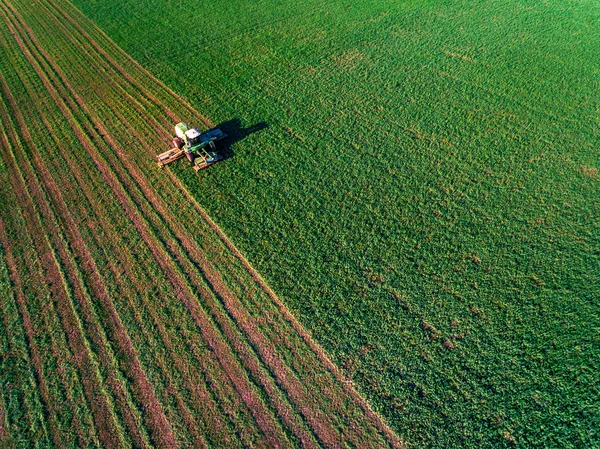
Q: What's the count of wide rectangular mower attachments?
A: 3